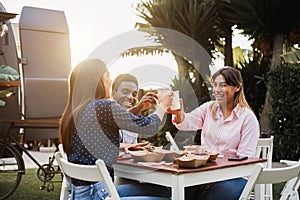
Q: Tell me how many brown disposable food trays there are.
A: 4